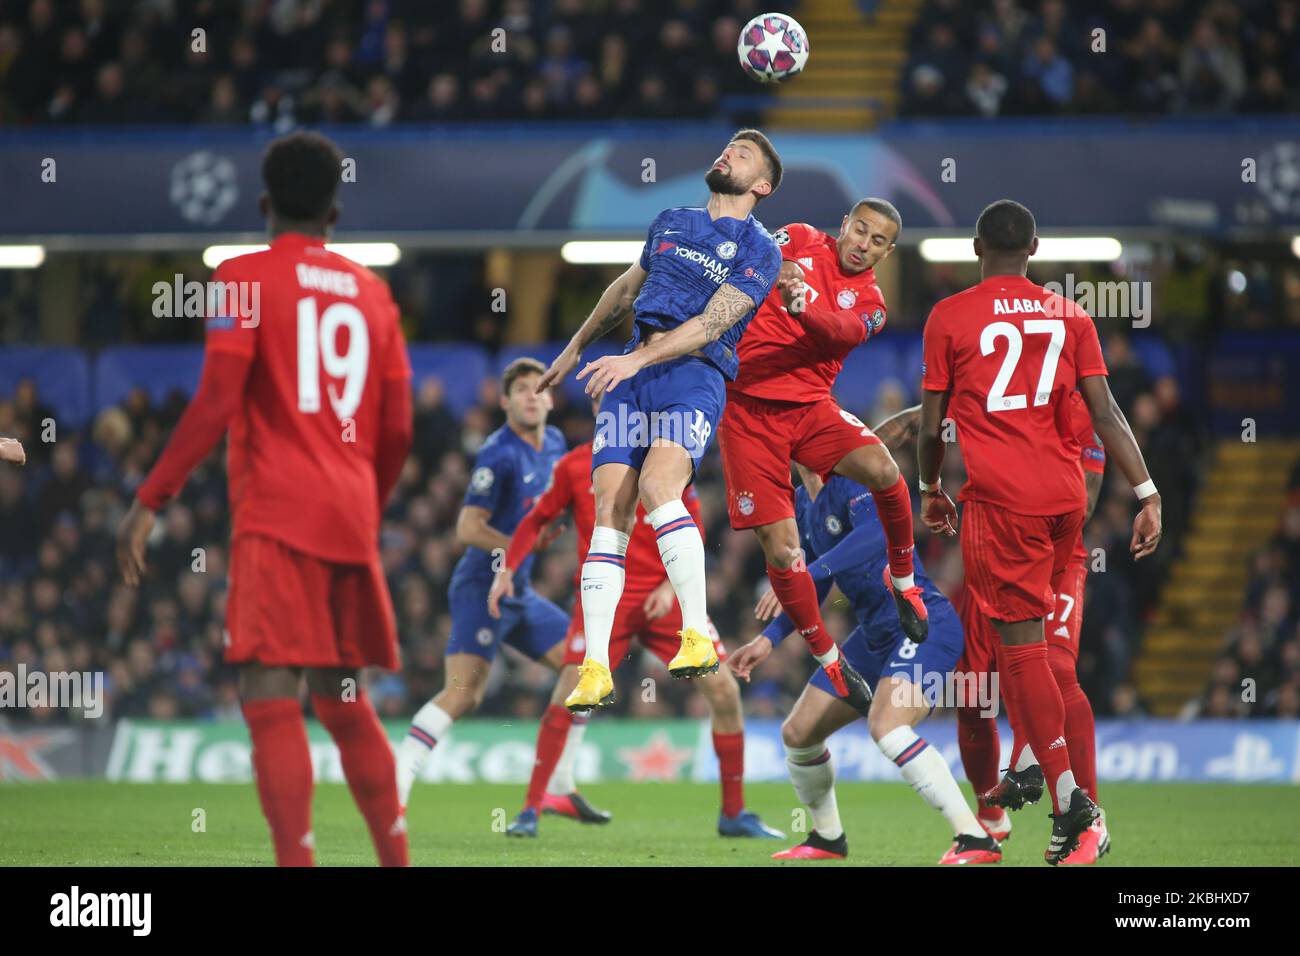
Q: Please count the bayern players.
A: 5